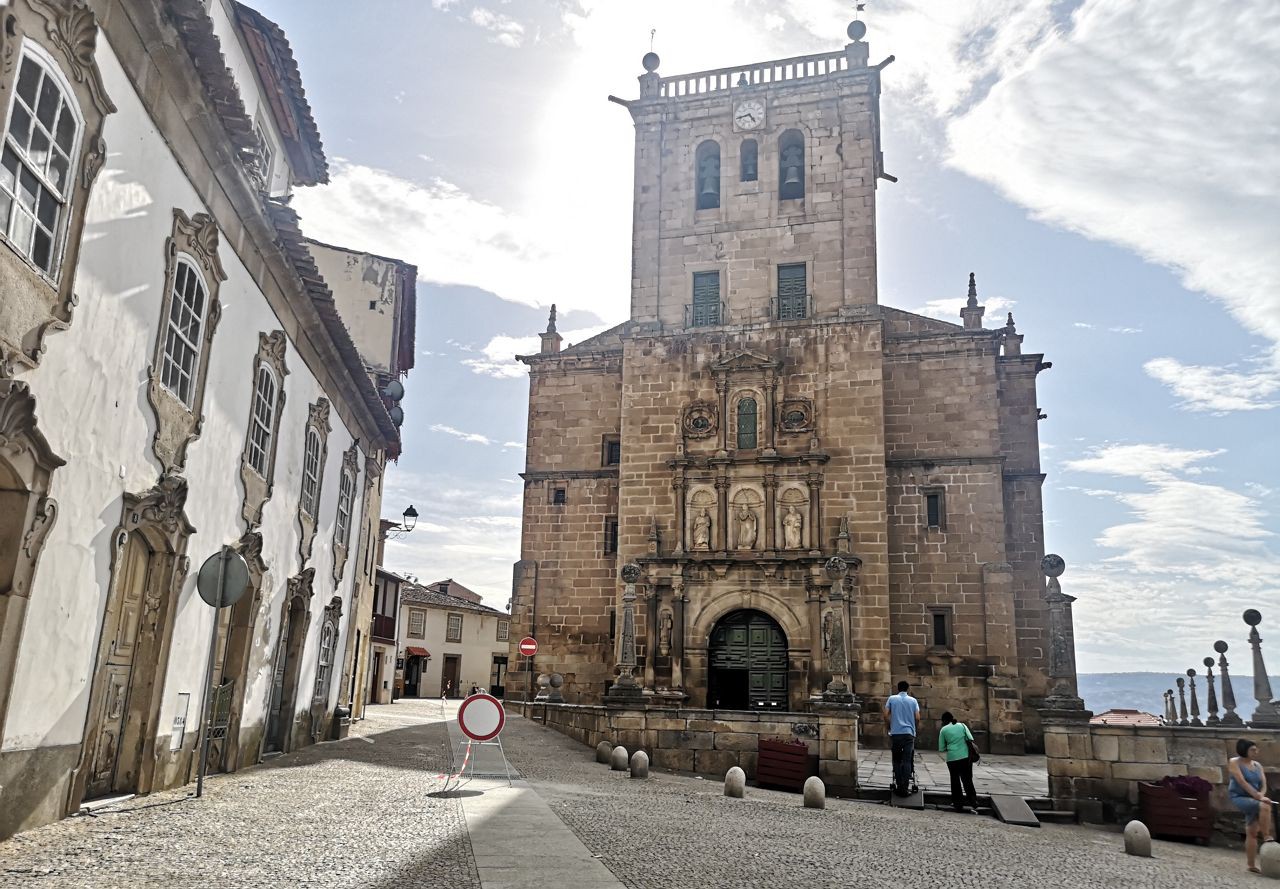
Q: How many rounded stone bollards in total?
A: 7